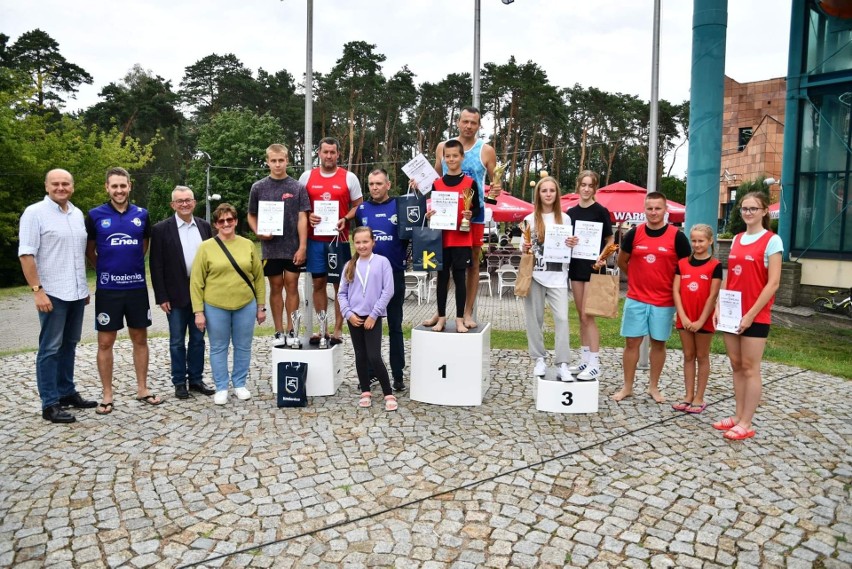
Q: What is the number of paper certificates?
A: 7